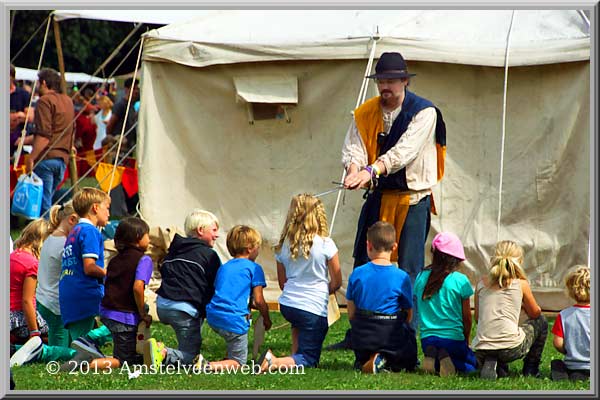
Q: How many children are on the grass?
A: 11